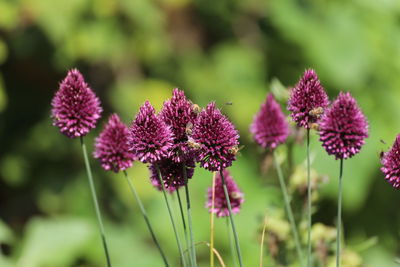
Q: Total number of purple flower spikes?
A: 11